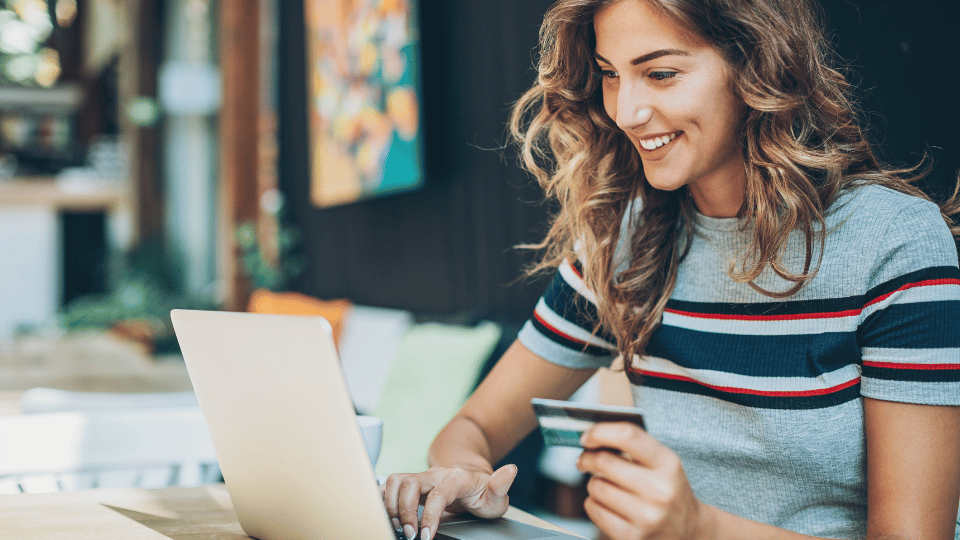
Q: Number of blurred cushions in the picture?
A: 3